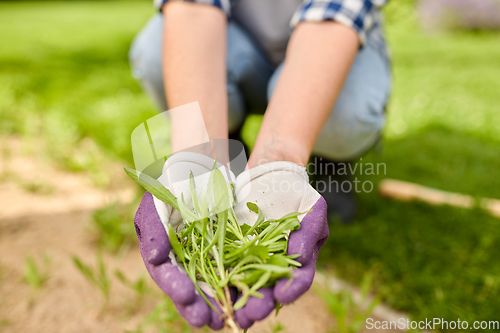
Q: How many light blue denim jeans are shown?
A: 1